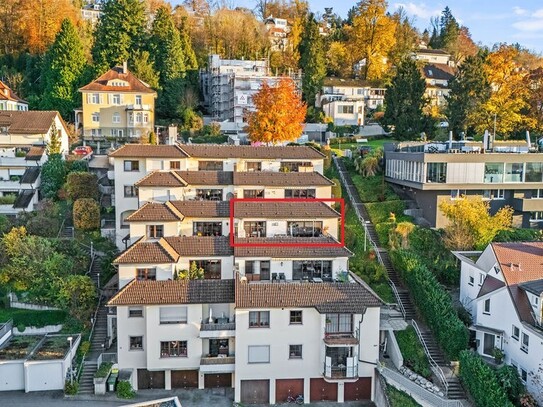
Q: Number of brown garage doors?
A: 7